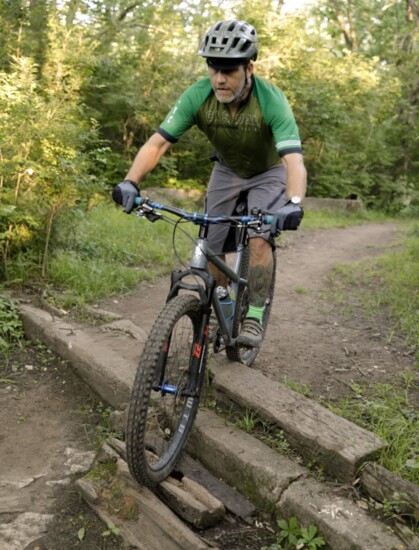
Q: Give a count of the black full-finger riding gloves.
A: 2